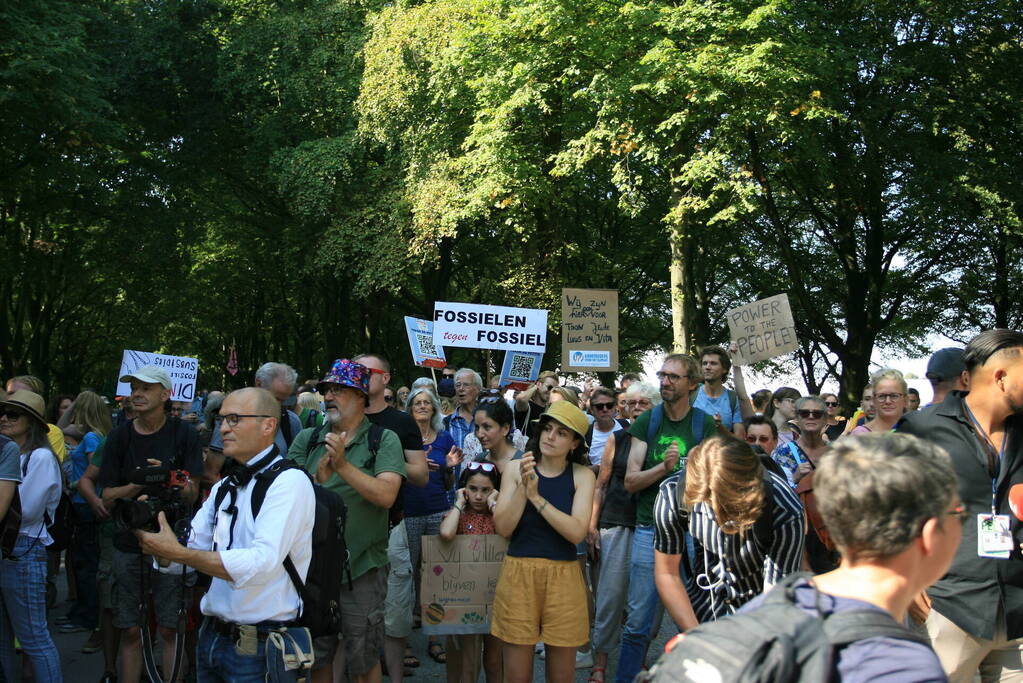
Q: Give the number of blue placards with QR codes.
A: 2